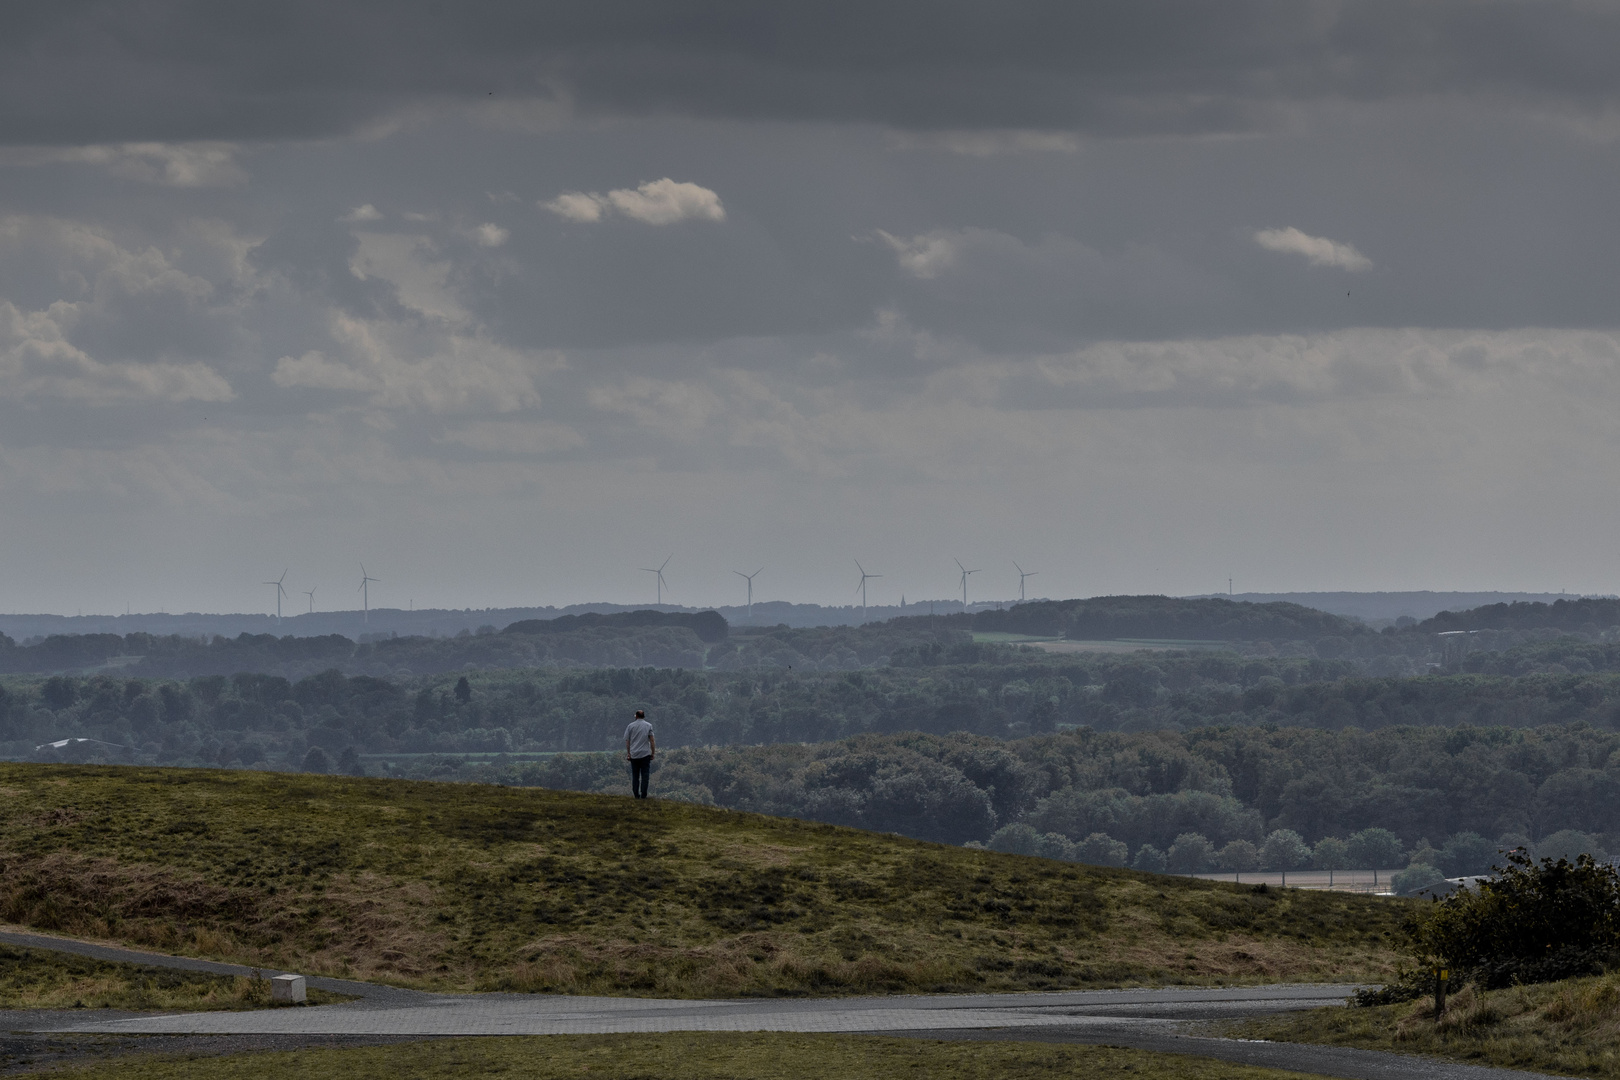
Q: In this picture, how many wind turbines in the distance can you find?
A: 8